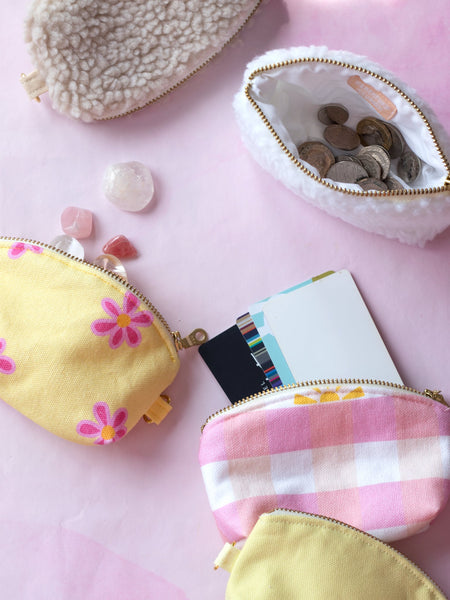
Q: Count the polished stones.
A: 5